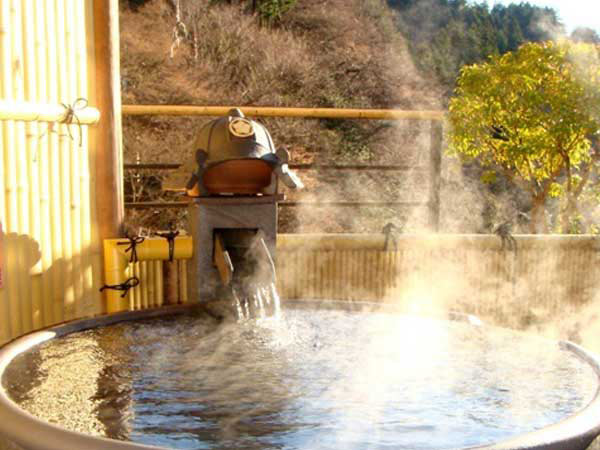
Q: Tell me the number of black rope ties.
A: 6